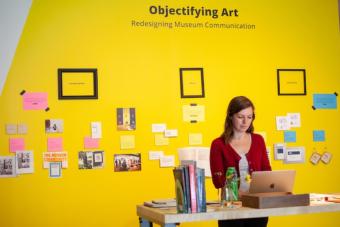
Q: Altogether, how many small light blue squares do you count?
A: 2